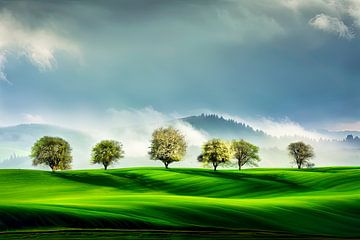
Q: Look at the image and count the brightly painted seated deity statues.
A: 0